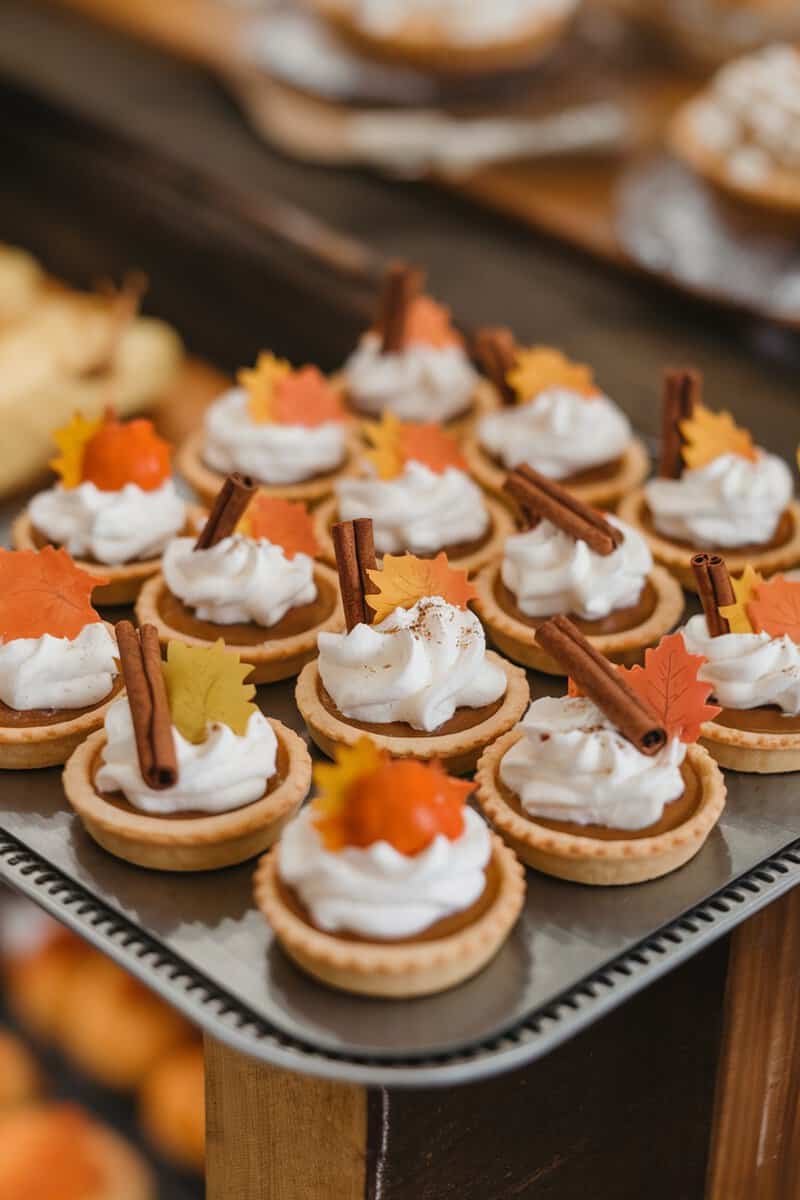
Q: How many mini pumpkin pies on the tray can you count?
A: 14